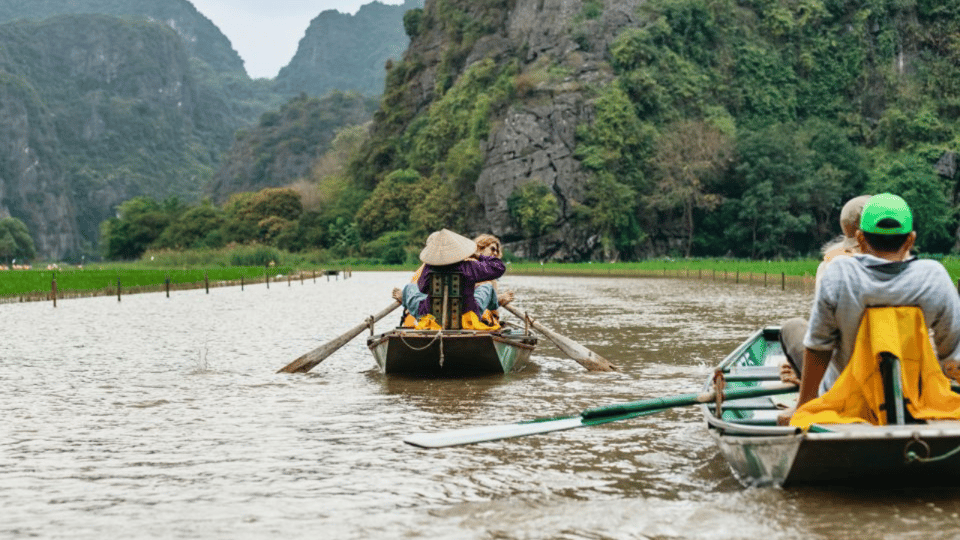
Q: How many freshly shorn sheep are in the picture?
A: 0